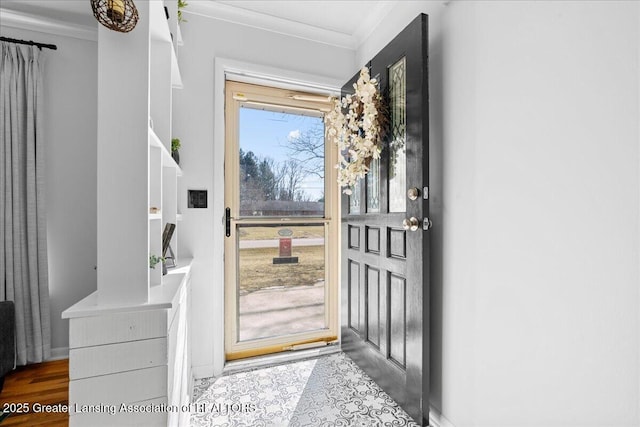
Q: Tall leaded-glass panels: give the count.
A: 3